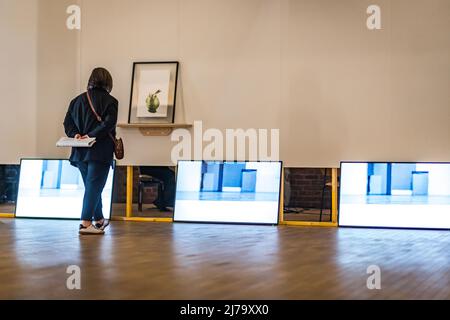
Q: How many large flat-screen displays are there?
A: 3